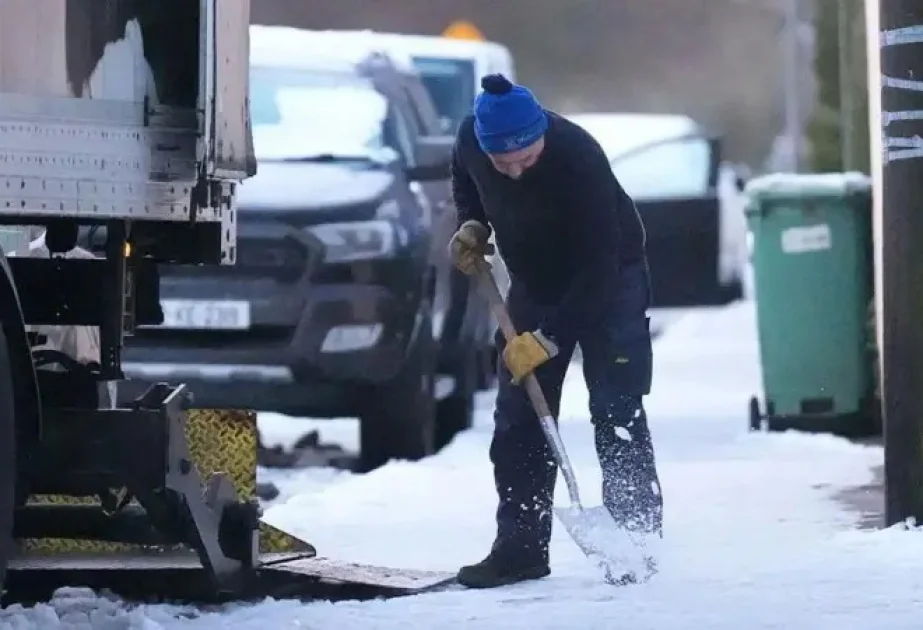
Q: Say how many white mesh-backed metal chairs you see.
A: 0